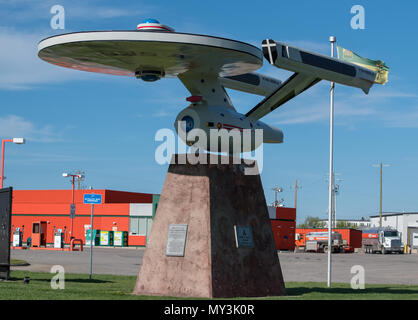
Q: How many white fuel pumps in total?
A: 2